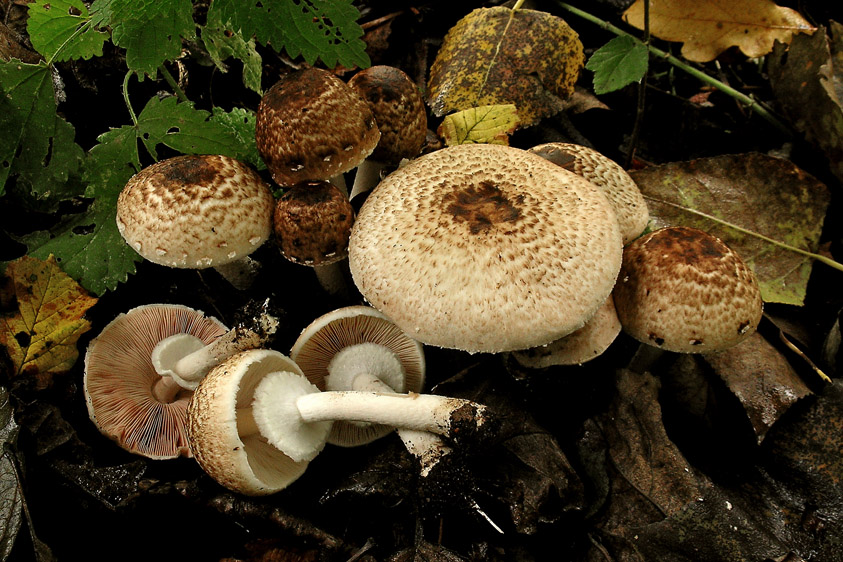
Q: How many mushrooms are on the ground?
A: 11